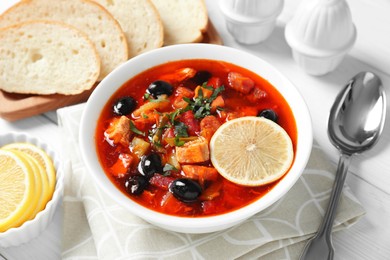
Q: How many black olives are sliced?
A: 0